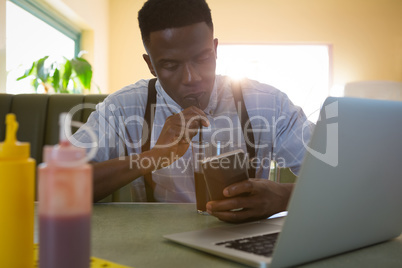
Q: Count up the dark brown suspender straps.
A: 2